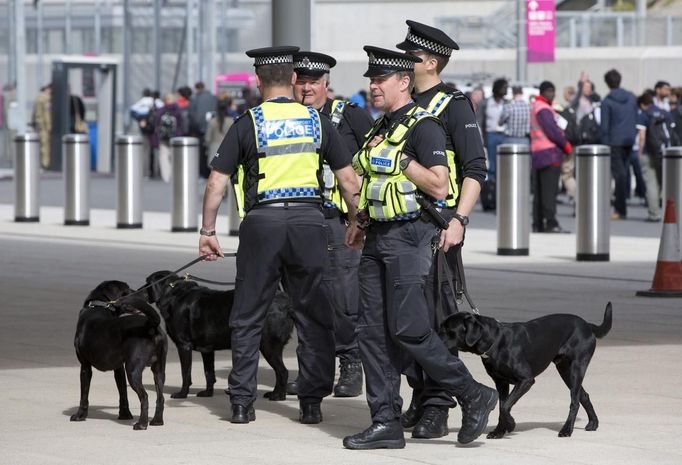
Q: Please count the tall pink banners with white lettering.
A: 1